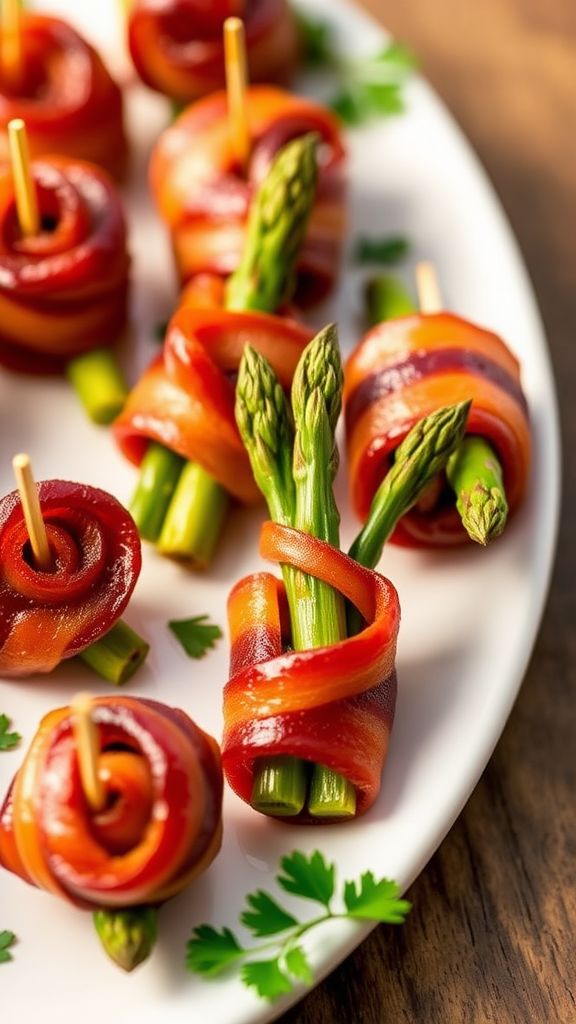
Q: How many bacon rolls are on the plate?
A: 9